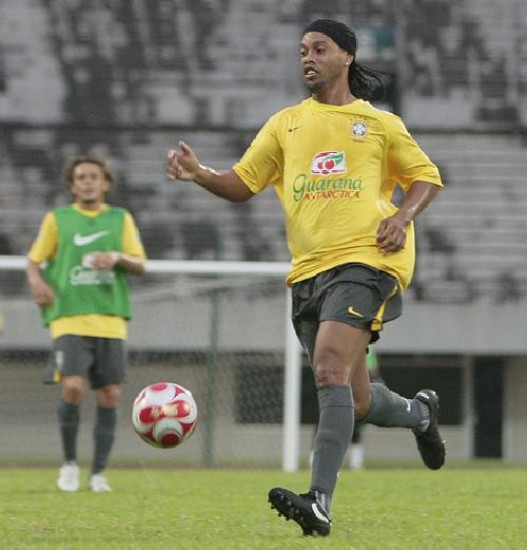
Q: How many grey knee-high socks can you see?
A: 4